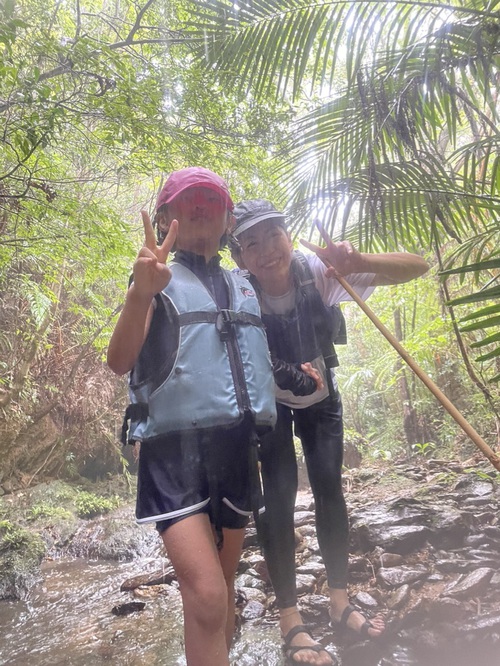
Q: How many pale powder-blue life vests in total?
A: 1